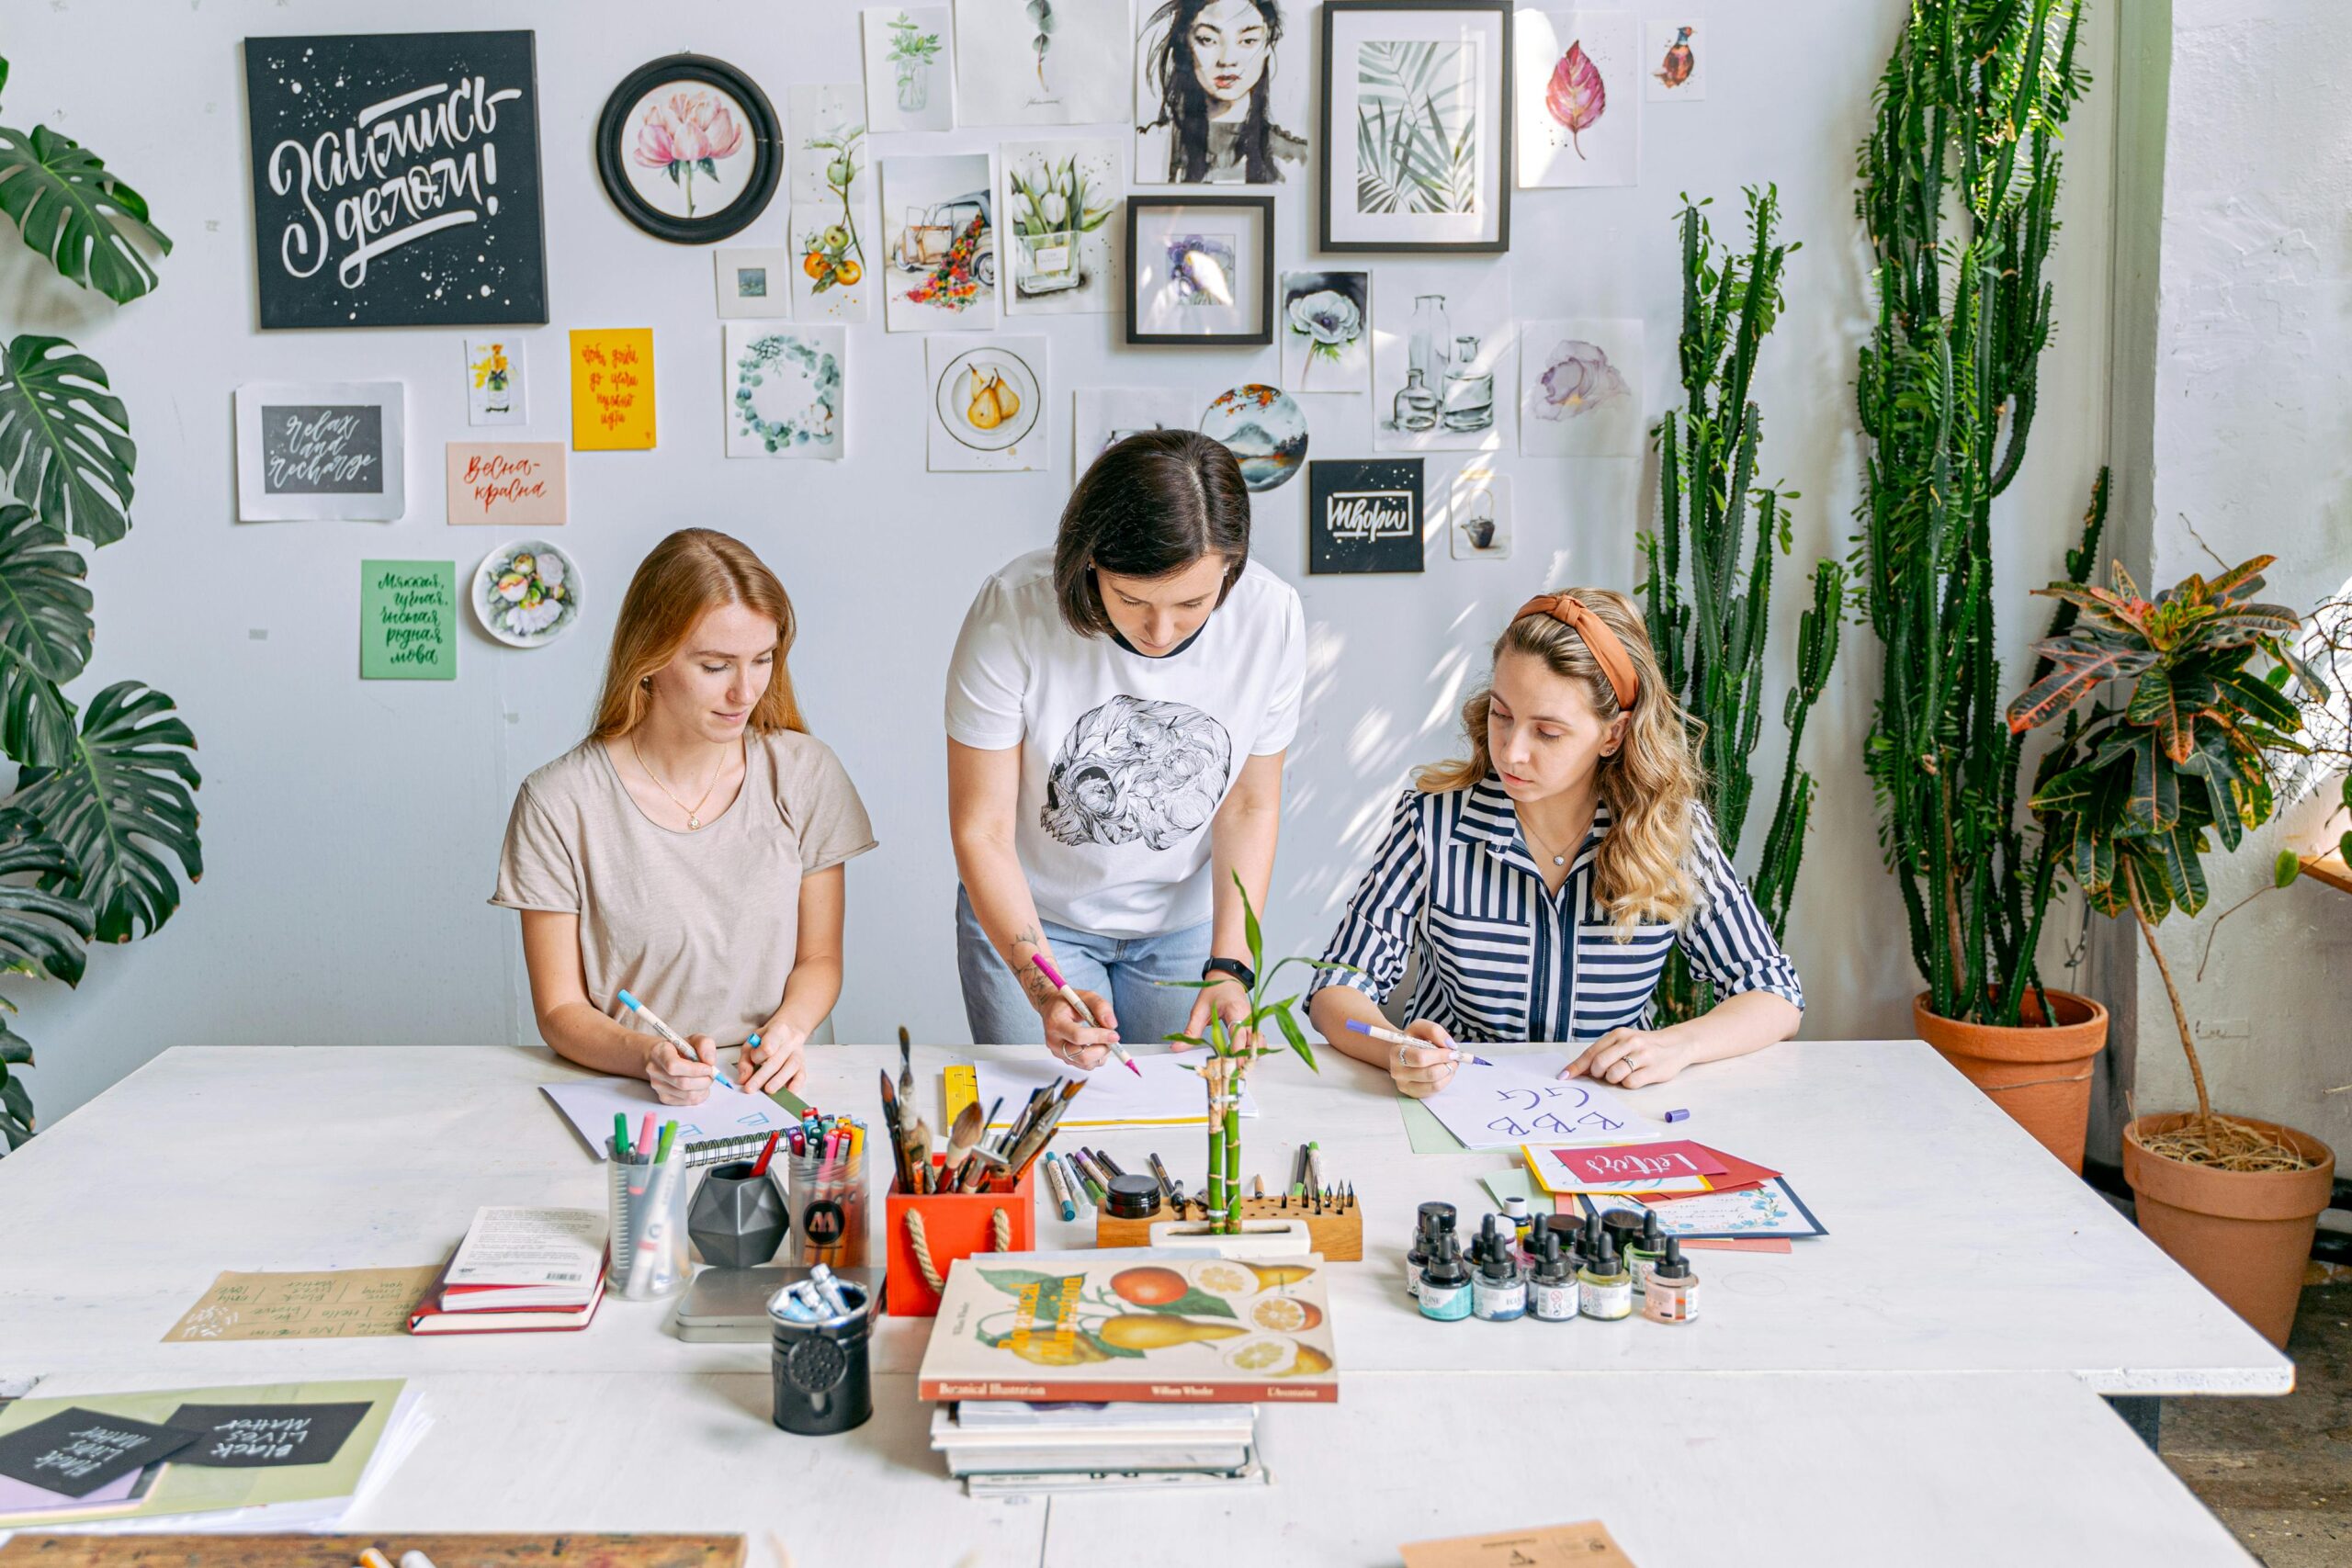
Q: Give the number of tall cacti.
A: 2